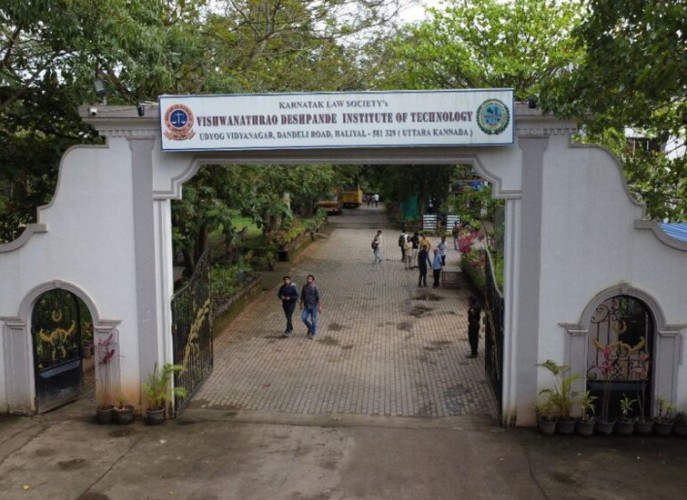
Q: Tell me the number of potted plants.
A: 11